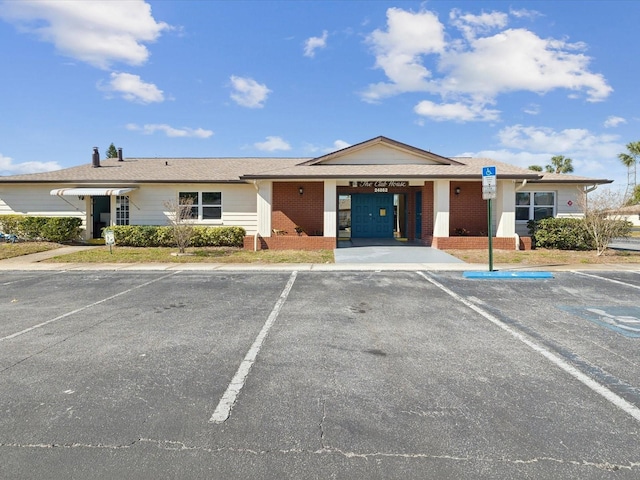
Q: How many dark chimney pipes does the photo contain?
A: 2